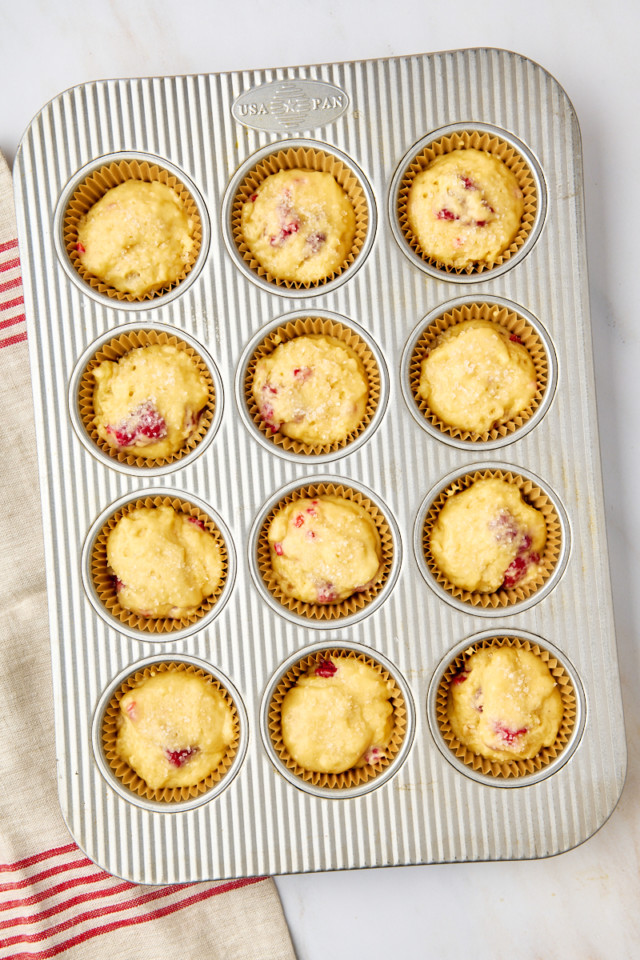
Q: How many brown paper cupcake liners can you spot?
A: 12